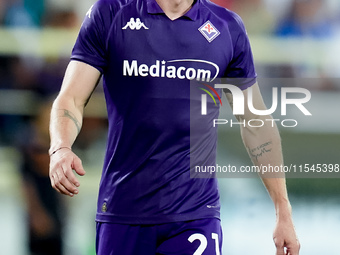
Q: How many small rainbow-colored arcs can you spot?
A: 2